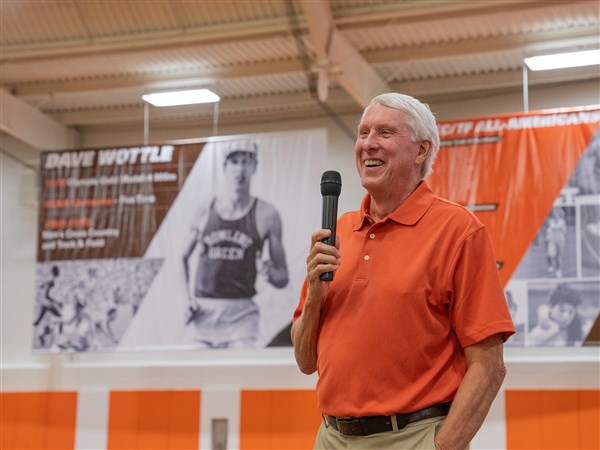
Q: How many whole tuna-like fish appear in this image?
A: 0